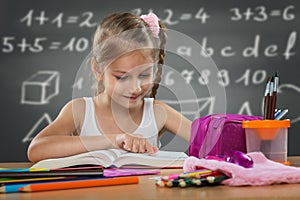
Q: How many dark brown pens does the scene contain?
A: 3